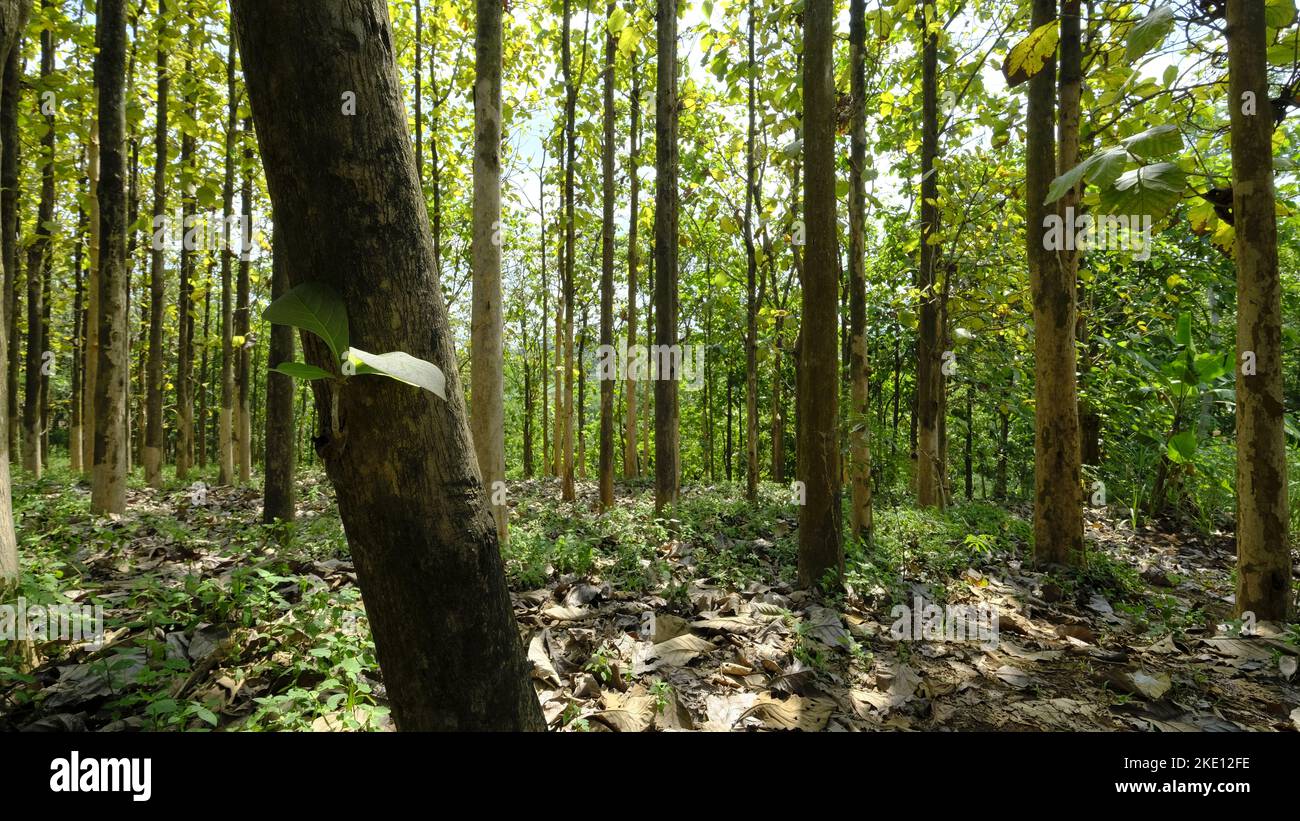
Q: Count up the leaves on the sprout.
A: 3